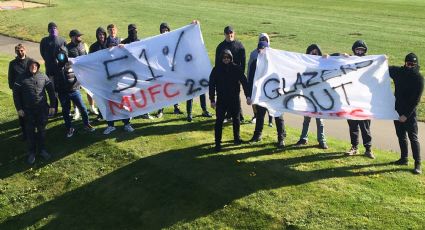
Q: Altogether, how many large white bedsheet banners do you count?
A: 2